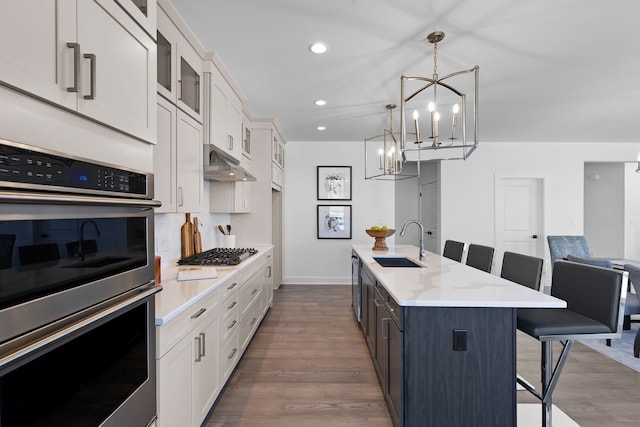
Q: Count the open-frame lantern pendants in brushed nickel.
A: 2